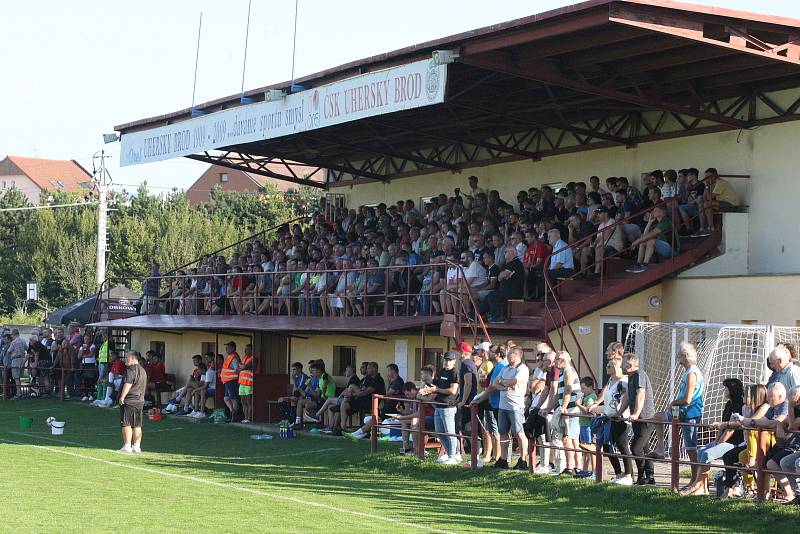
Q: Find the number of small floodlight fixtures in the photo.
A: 3